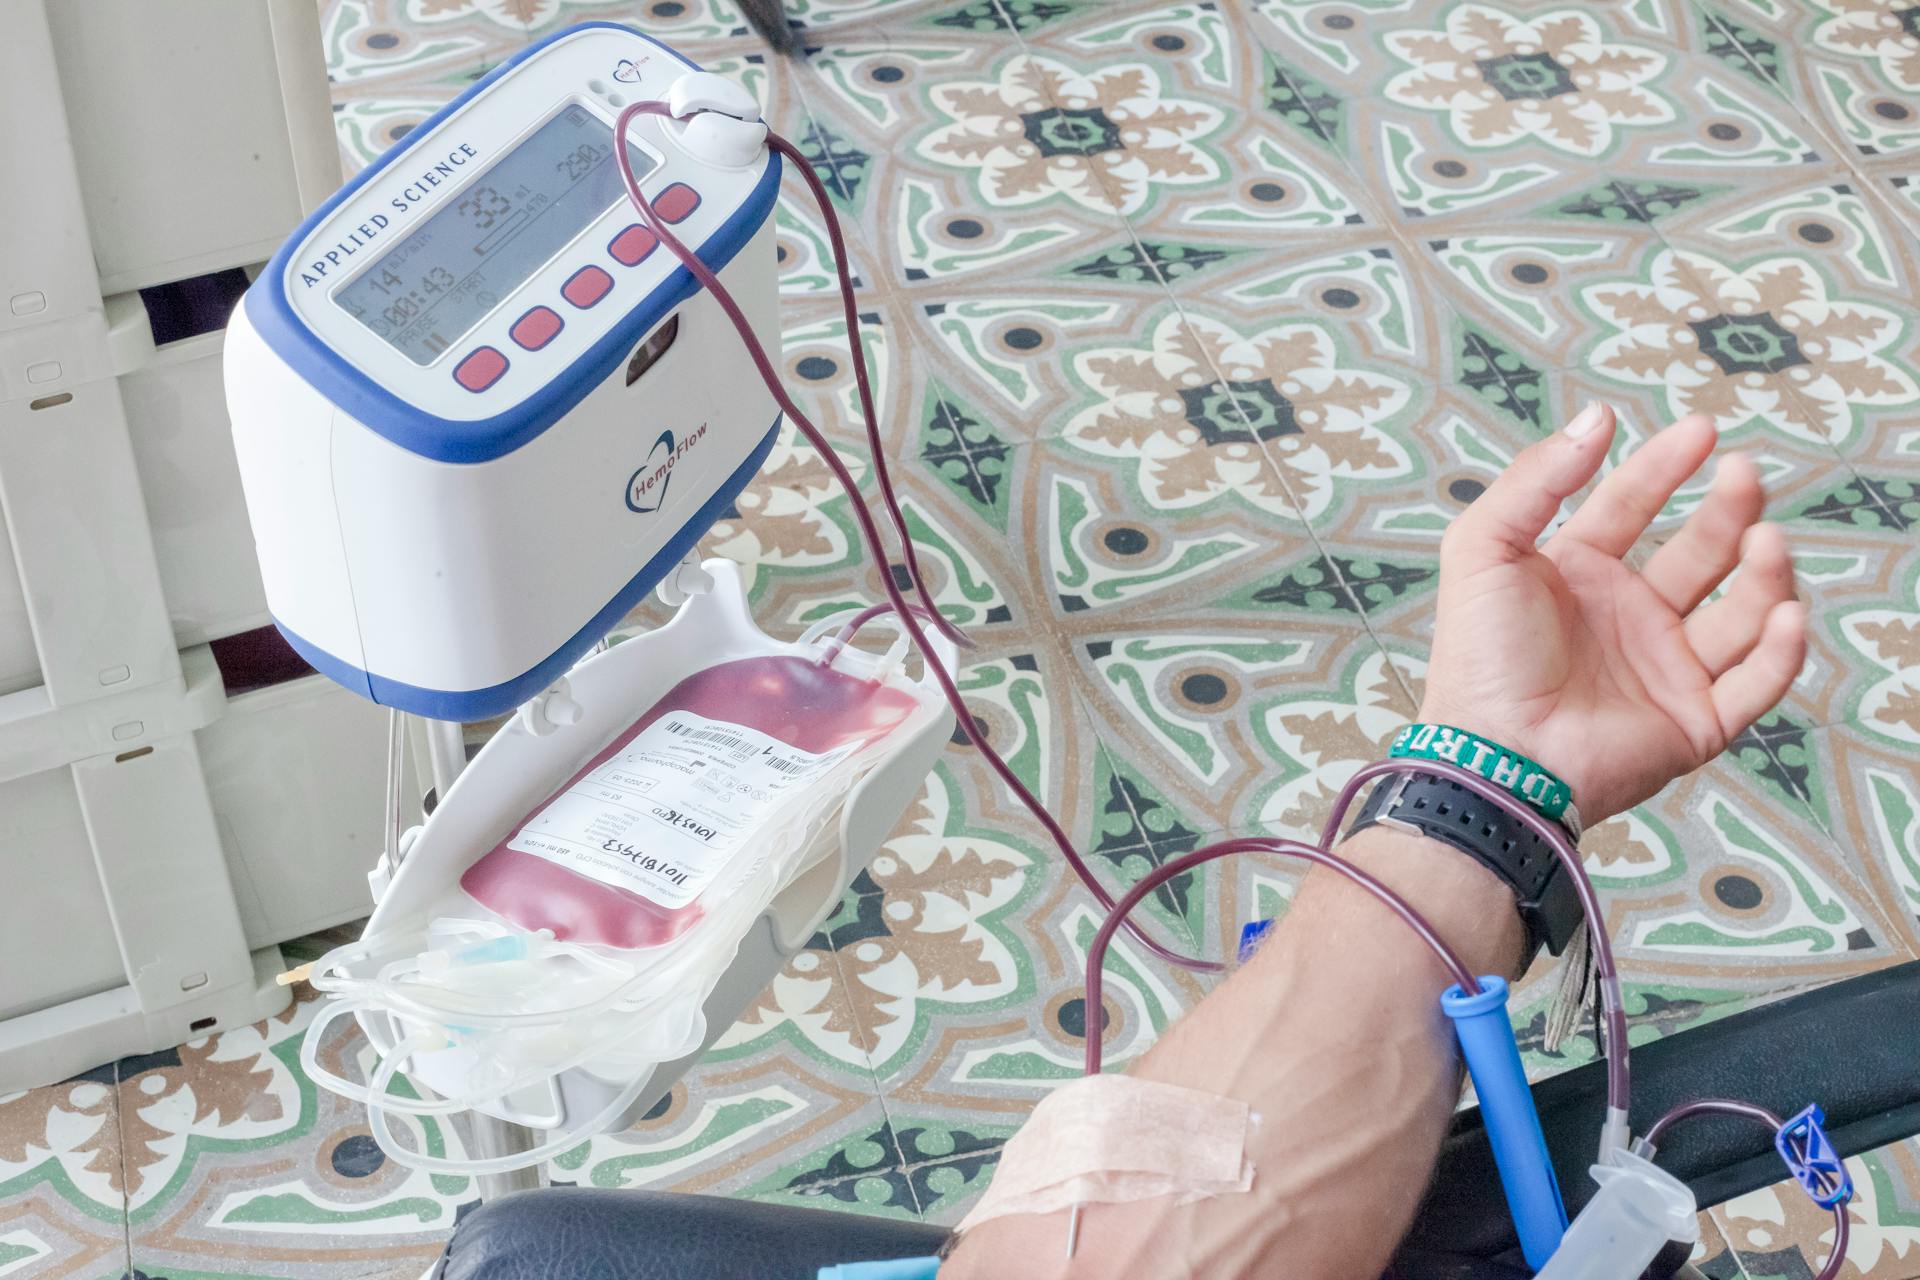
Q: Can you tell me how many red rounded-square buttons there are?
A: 5